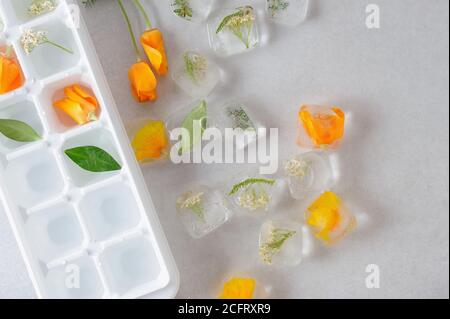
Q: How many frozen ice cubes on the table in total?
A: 14